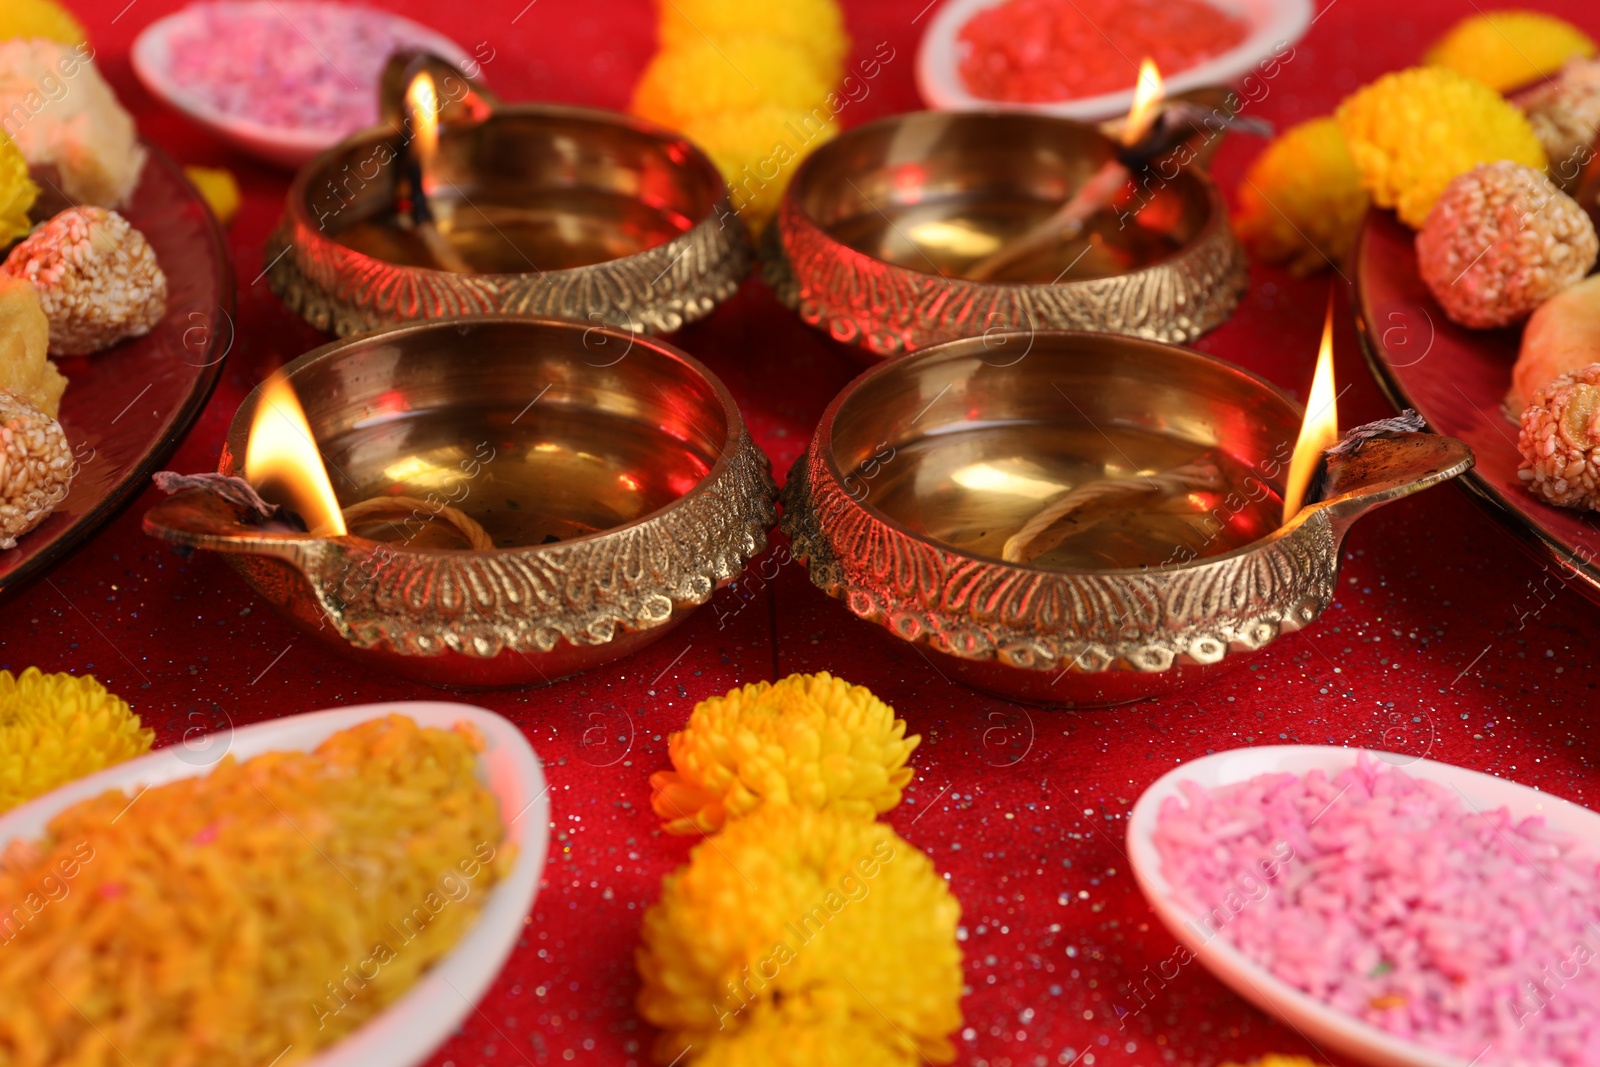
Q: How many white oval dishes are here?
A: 4